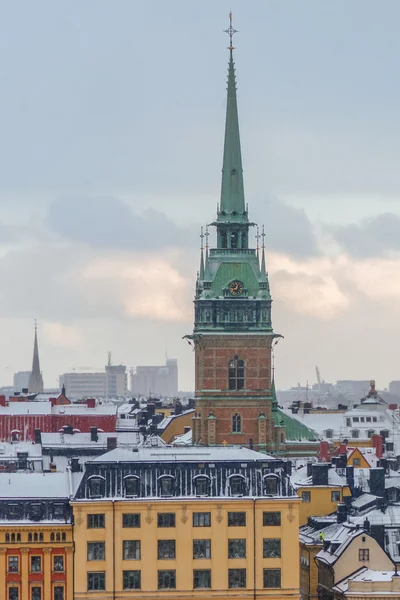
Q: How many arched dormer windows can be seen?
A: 6